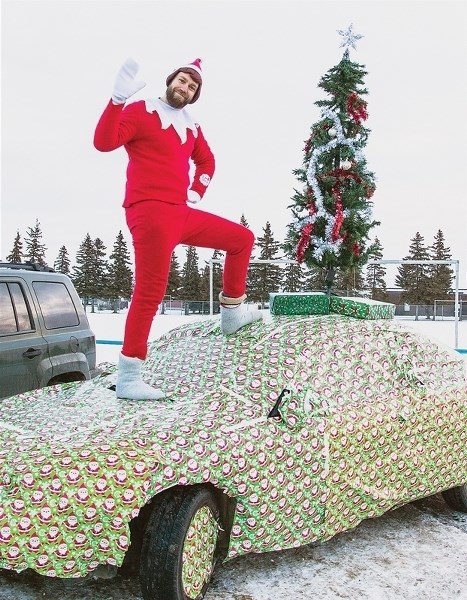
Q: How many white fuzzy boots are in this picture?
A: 2